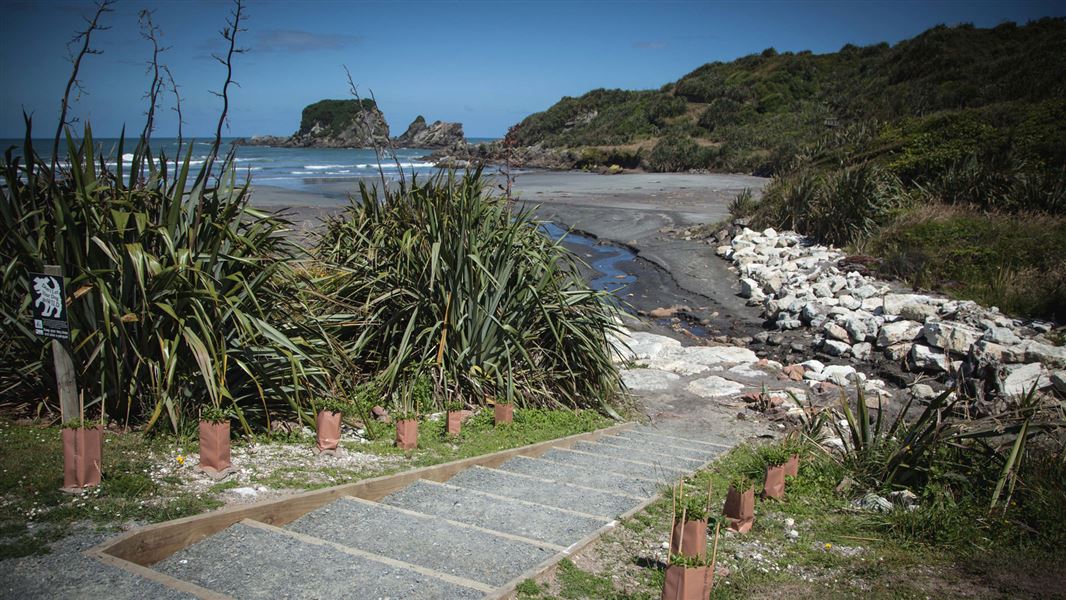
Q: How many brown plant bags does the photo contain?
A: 11